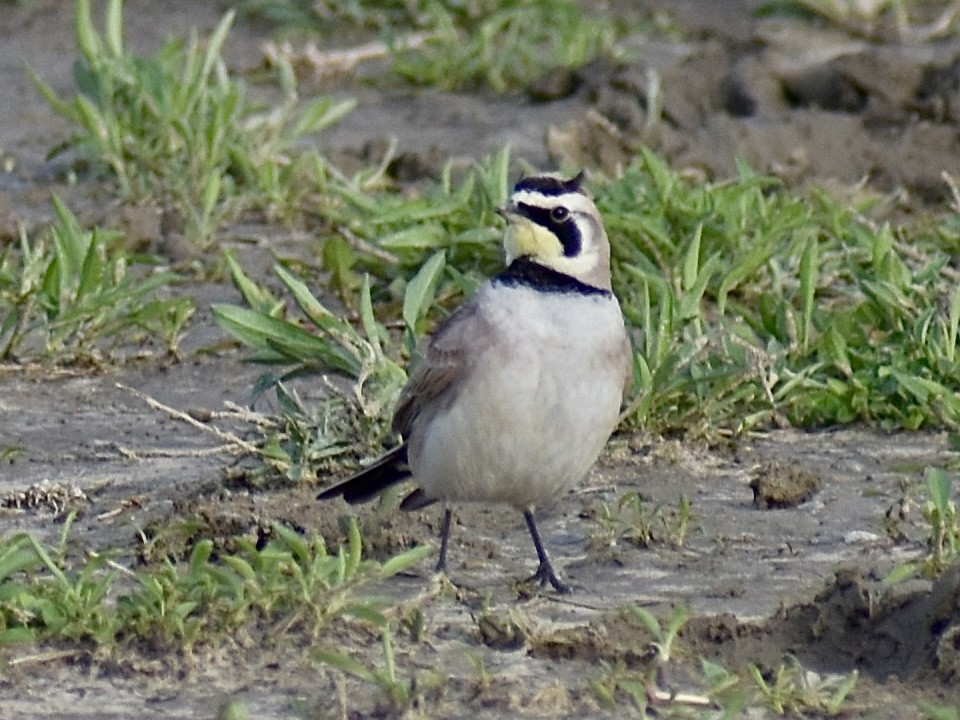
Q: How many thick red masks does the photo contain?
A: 0